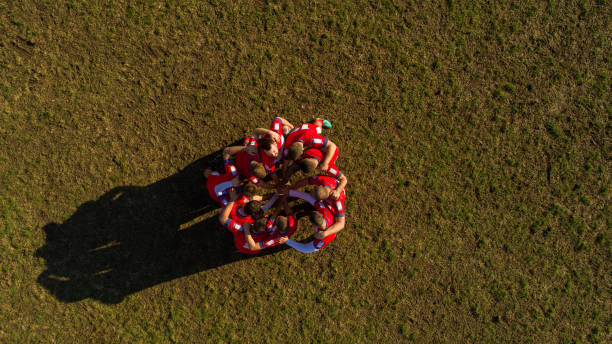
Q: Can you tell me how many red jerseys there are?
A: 10